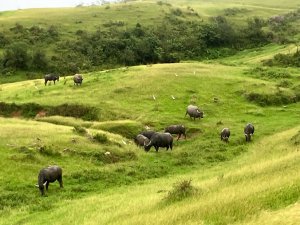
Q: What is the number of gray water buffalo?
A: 10